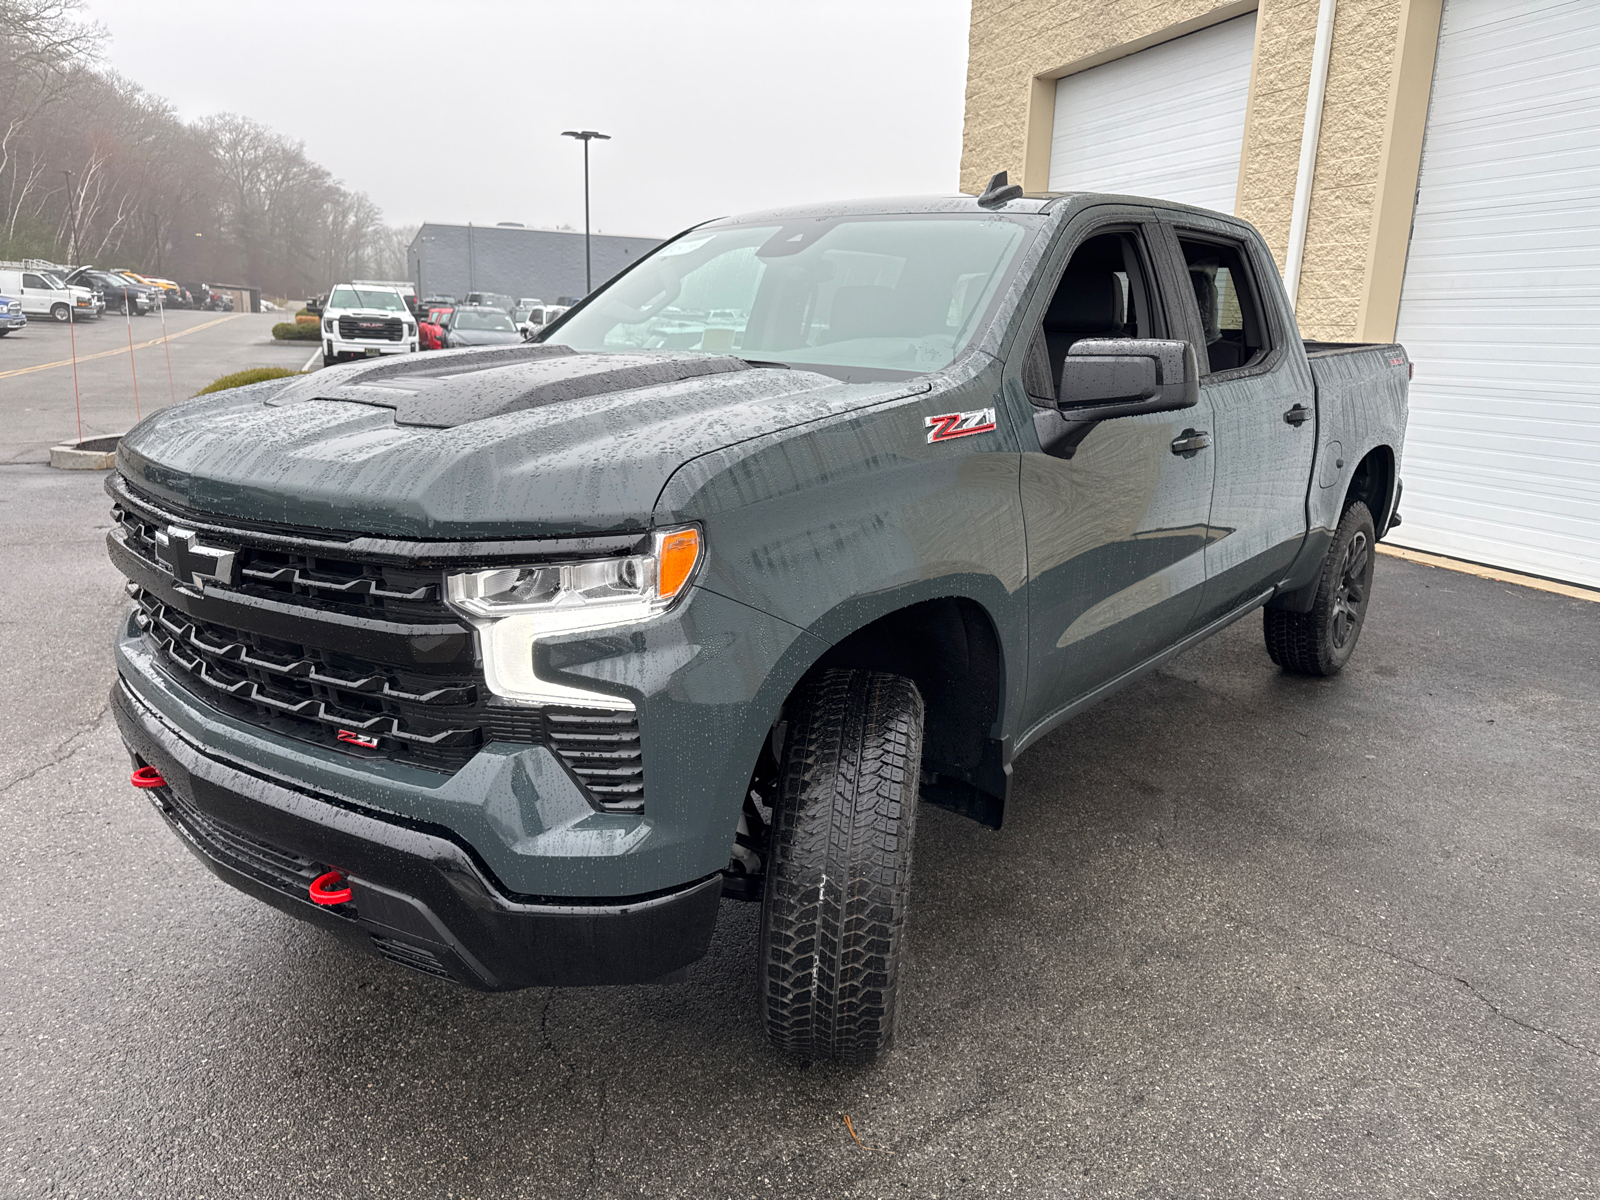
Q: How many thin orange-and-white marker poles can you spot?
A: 3